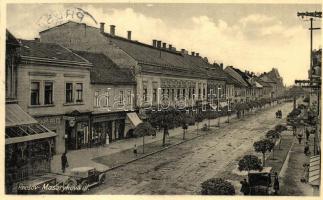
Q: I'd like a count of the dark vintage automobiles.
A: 2